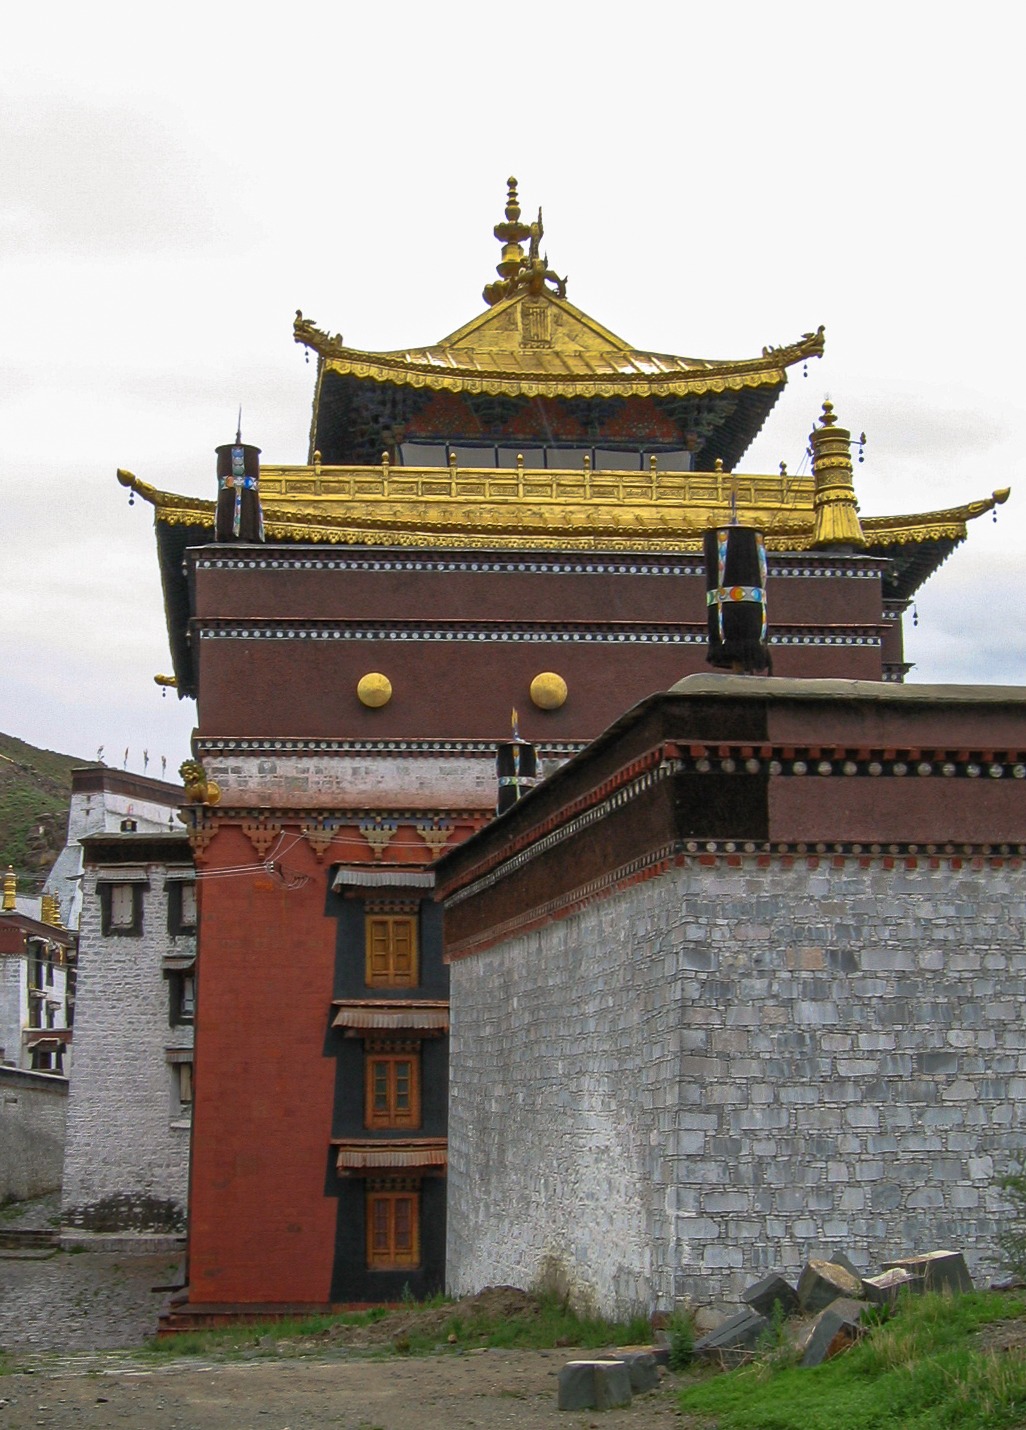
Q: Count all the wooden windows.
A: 3